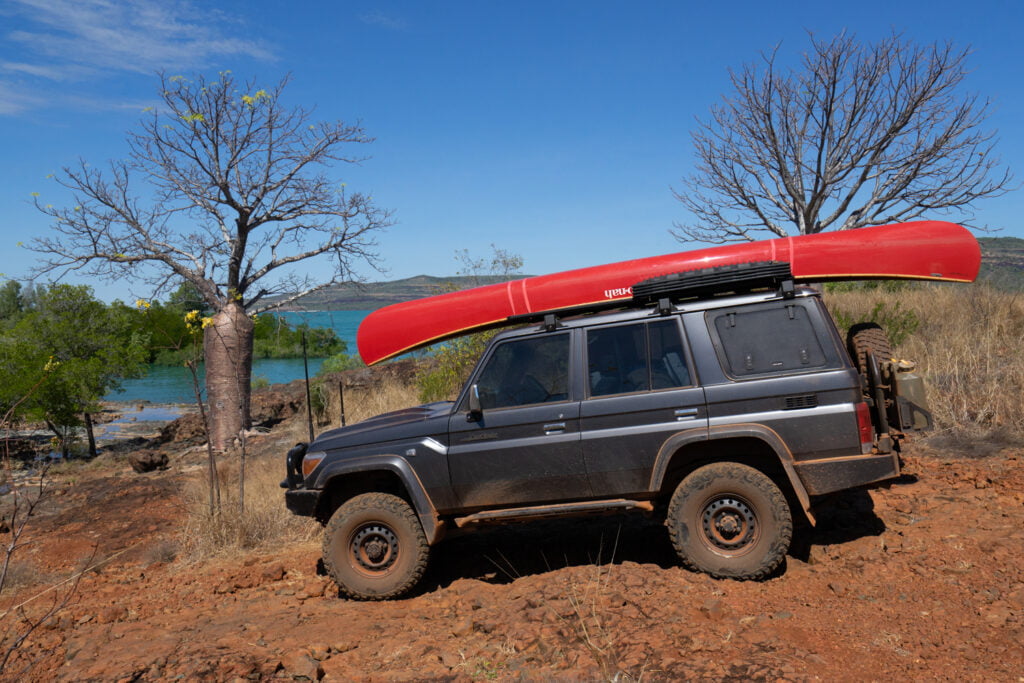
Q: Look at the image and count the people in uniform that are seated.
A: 0